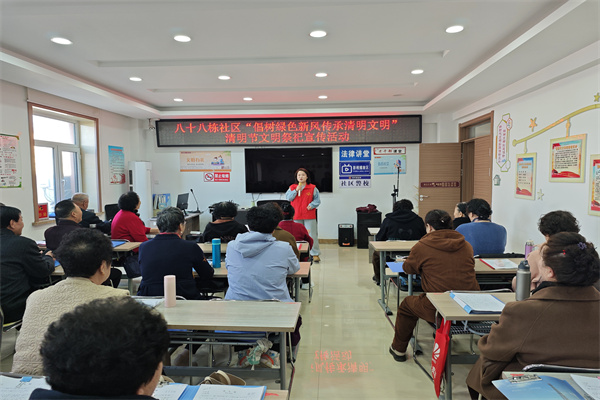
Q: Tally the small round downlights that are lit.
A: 11